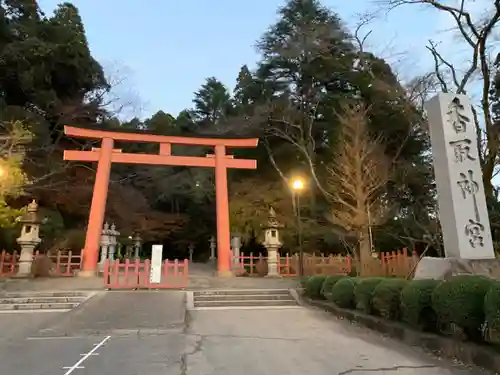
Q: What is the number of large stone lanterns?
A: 2